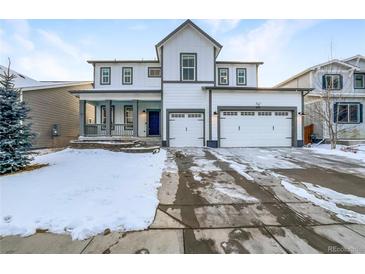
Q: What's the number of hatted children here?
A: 0